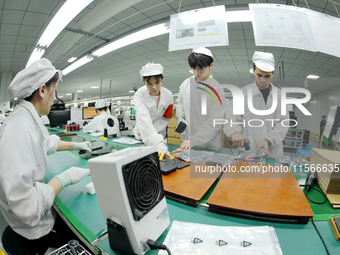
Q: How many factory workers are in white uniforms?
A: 5